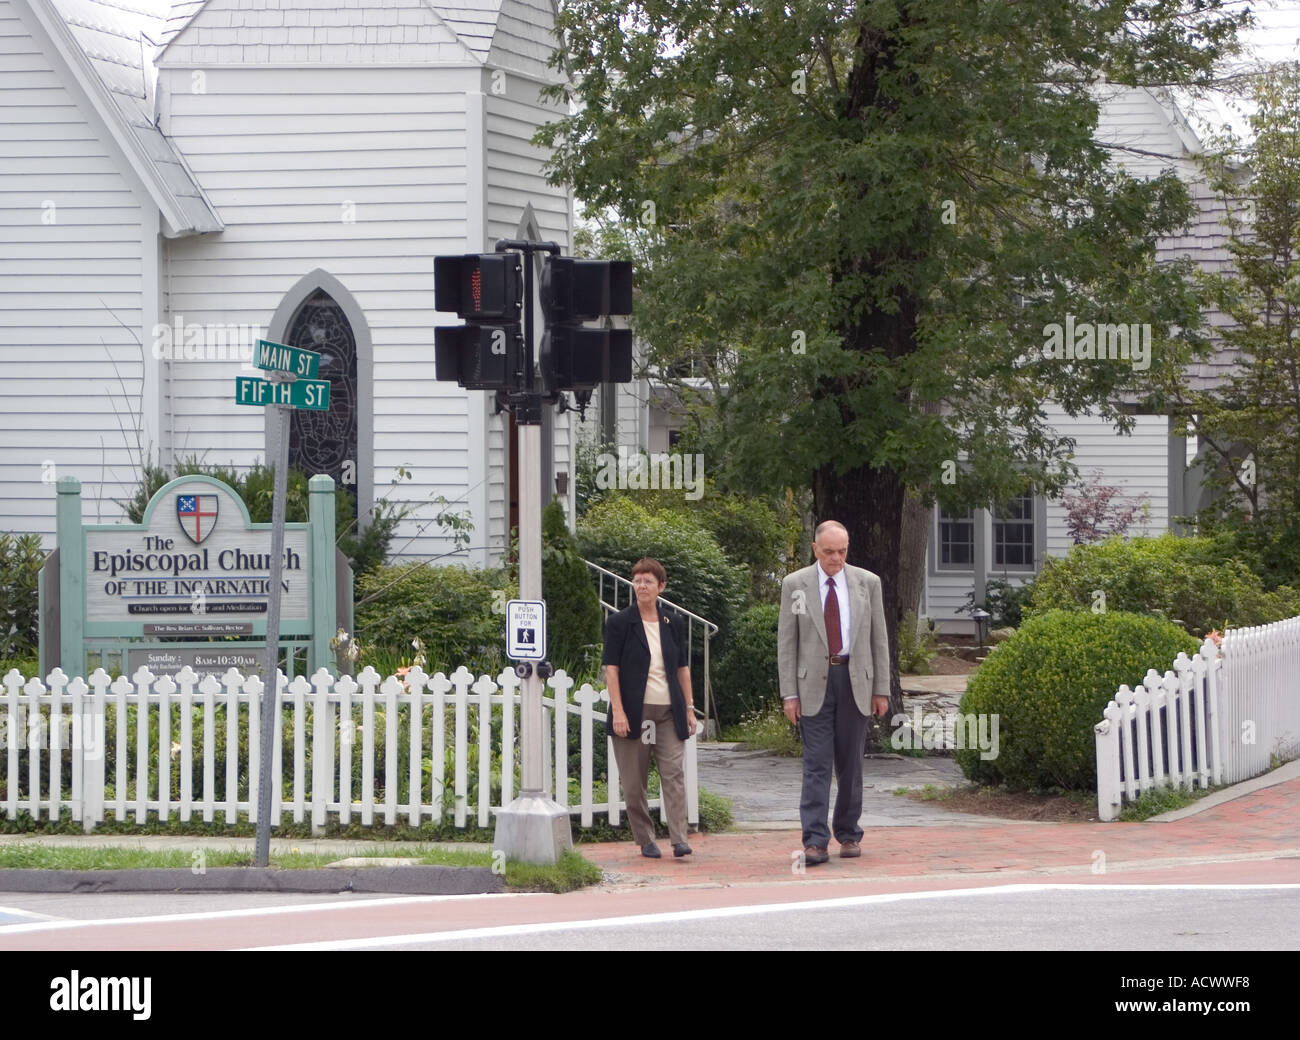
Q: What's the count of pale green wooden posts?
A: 2